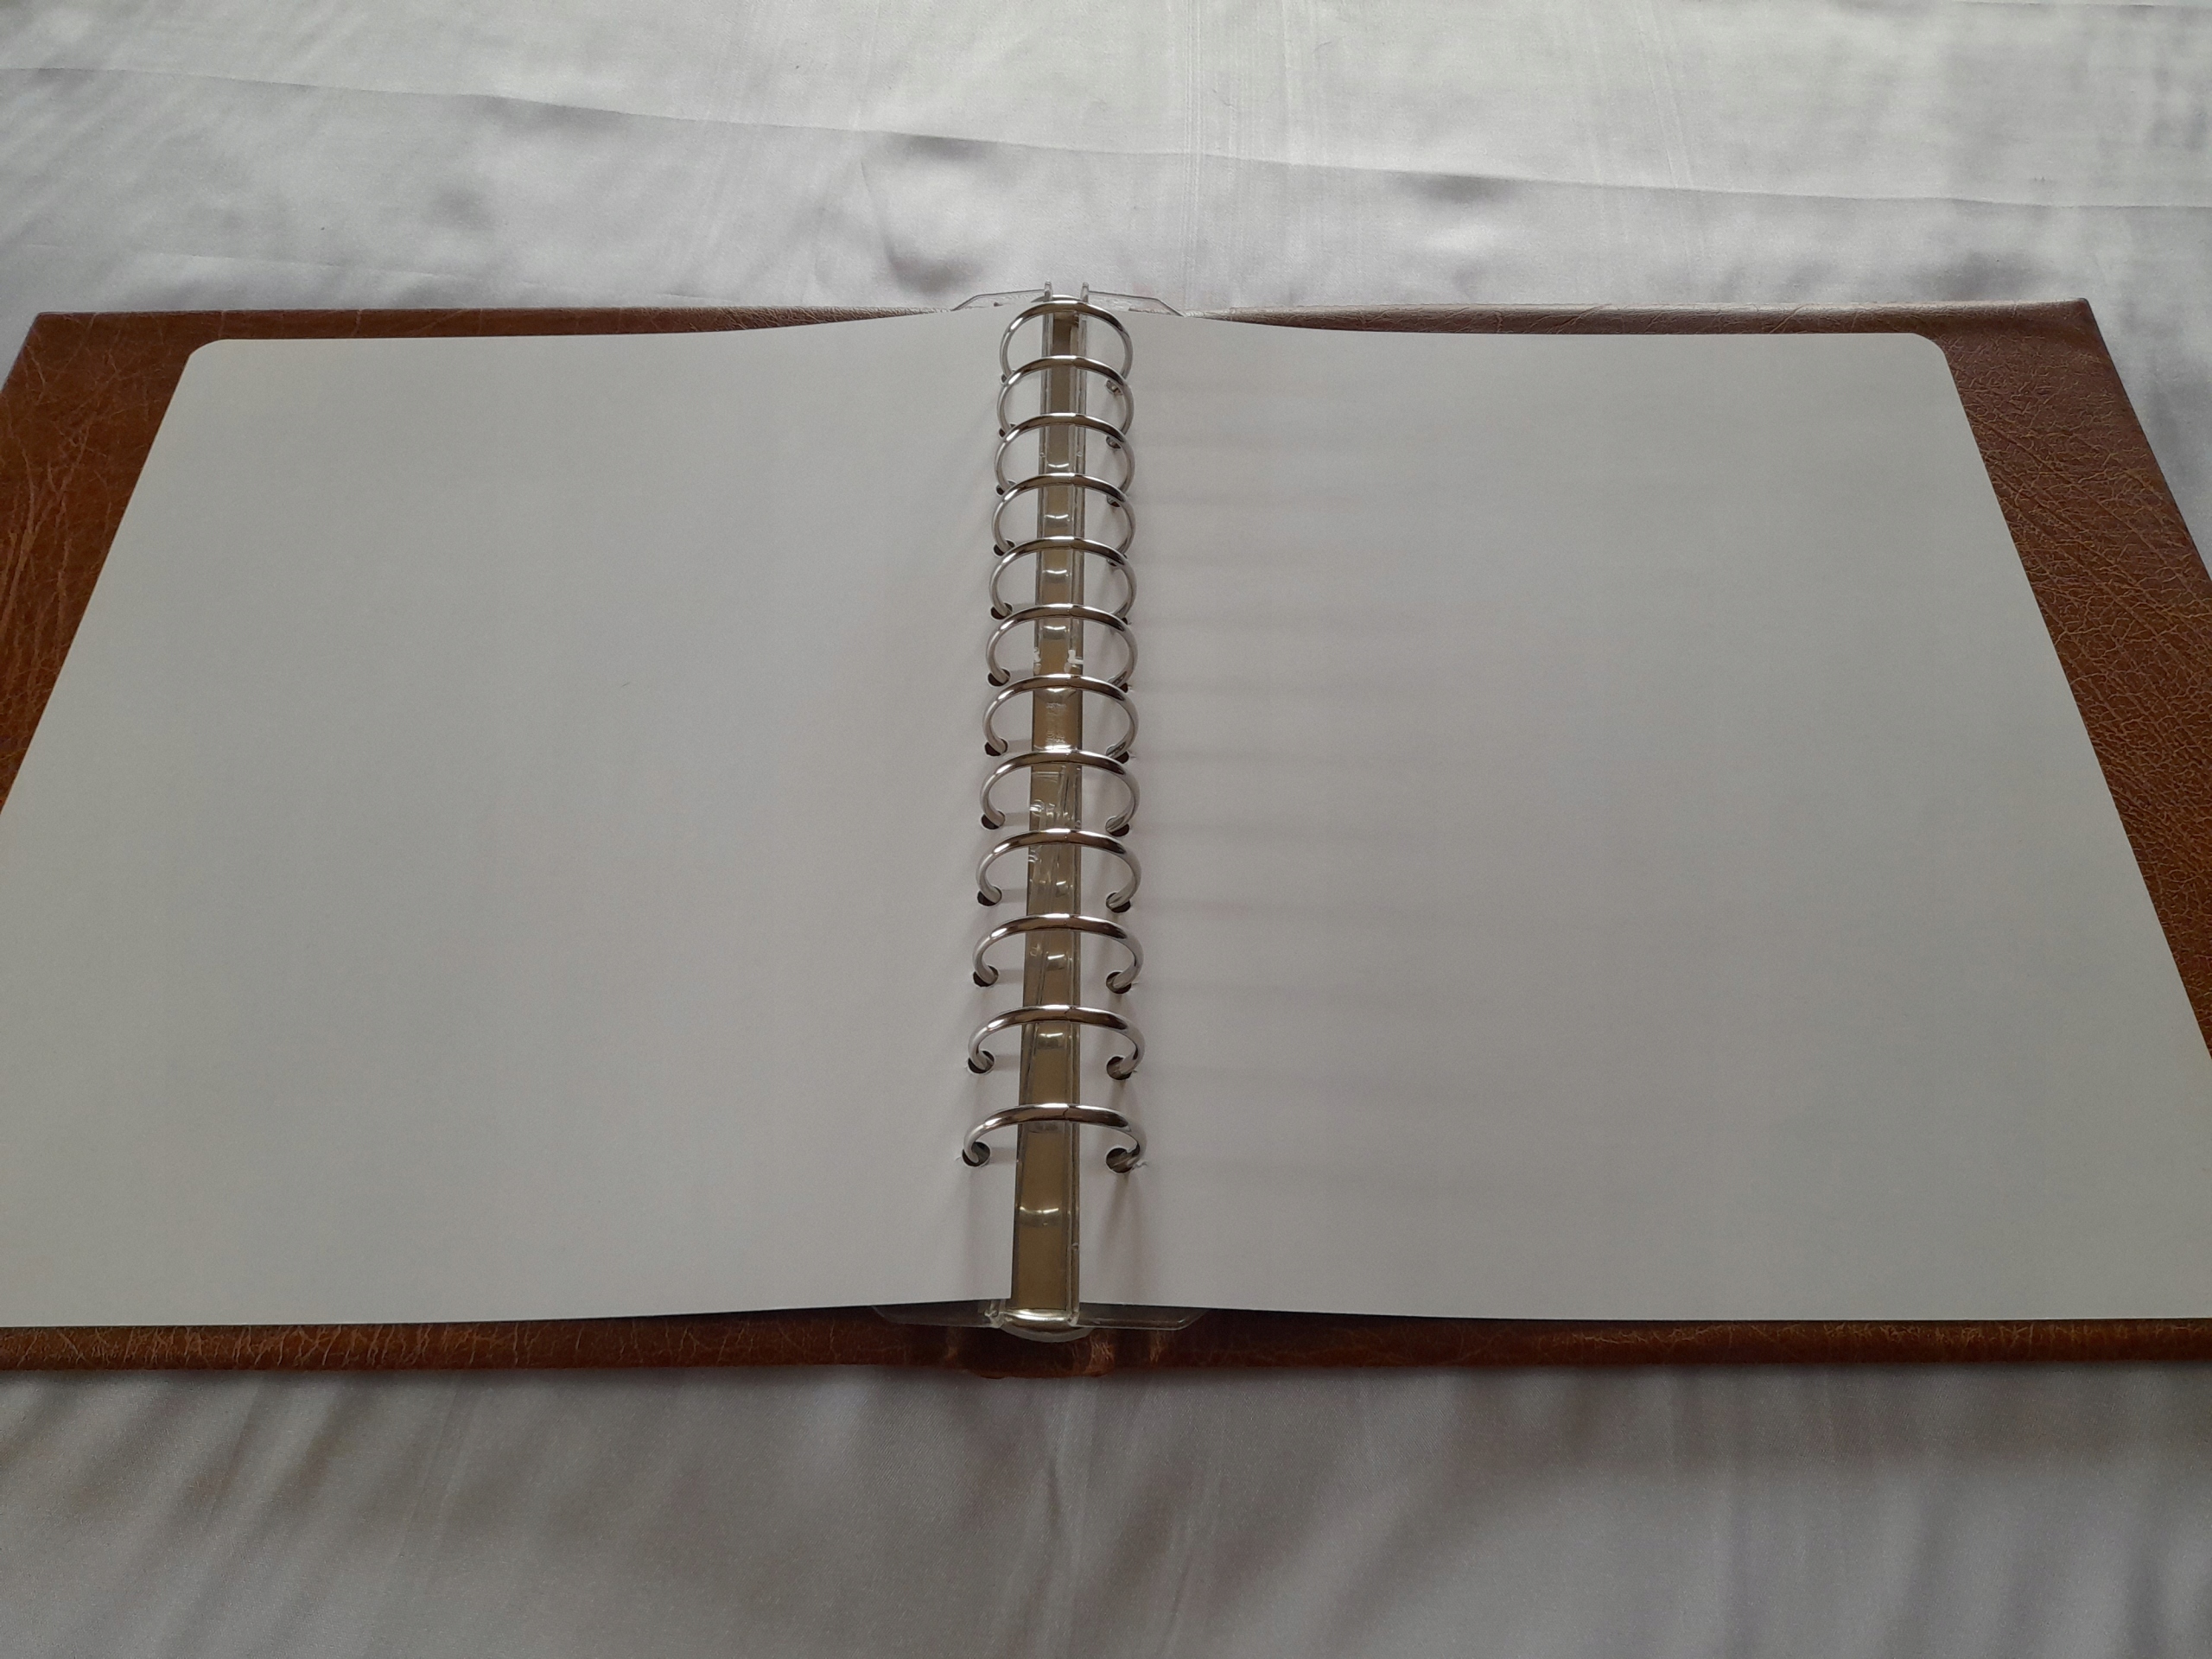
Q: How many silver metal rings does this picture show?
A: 12